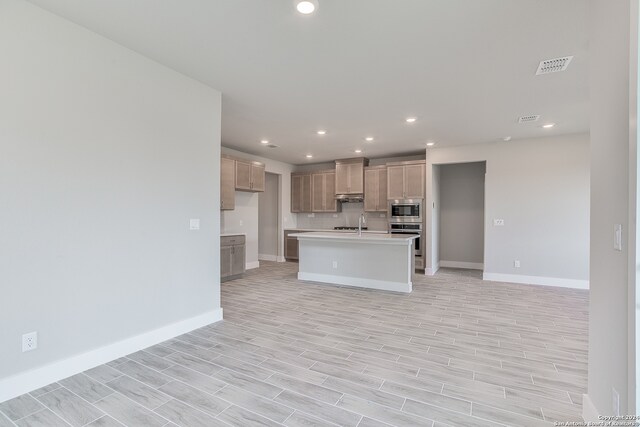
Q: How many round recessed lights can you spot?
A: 9